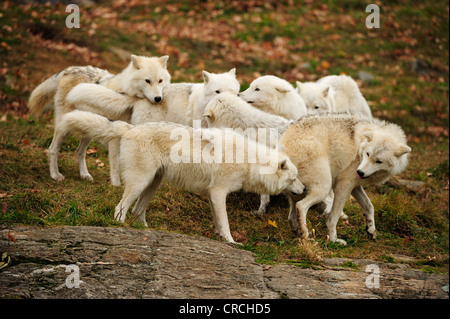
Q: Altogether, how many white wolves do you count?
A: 7